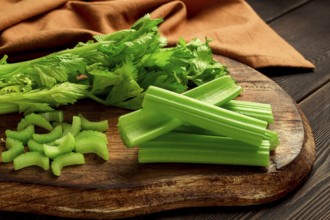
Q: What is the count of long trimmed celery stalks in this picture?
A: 5